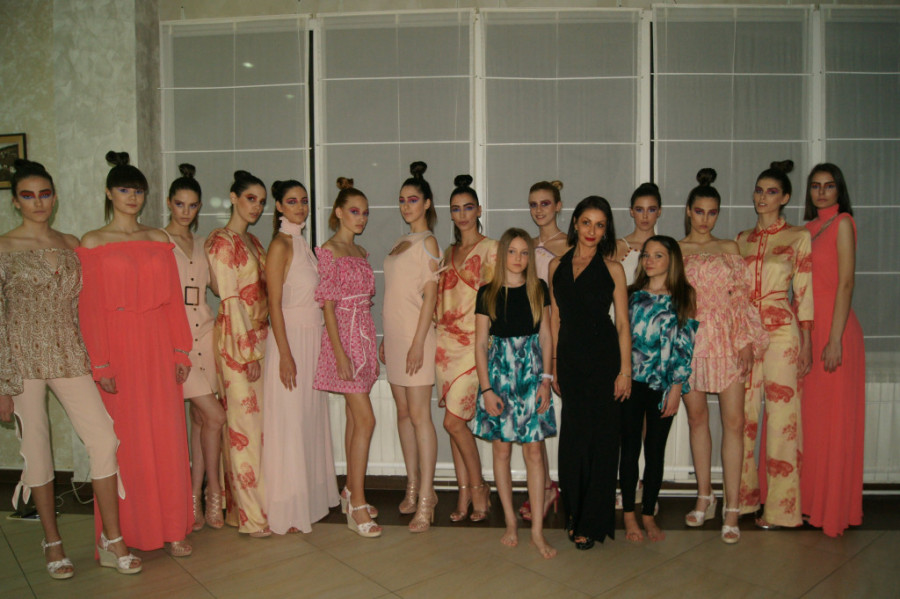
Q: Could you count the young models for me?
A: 2